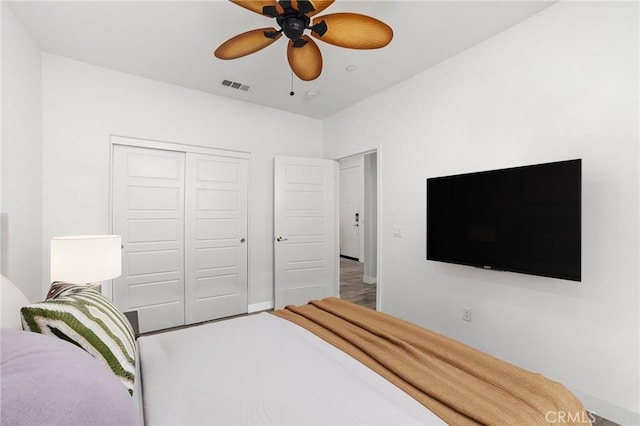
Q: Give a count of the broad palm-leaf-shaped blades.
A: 5